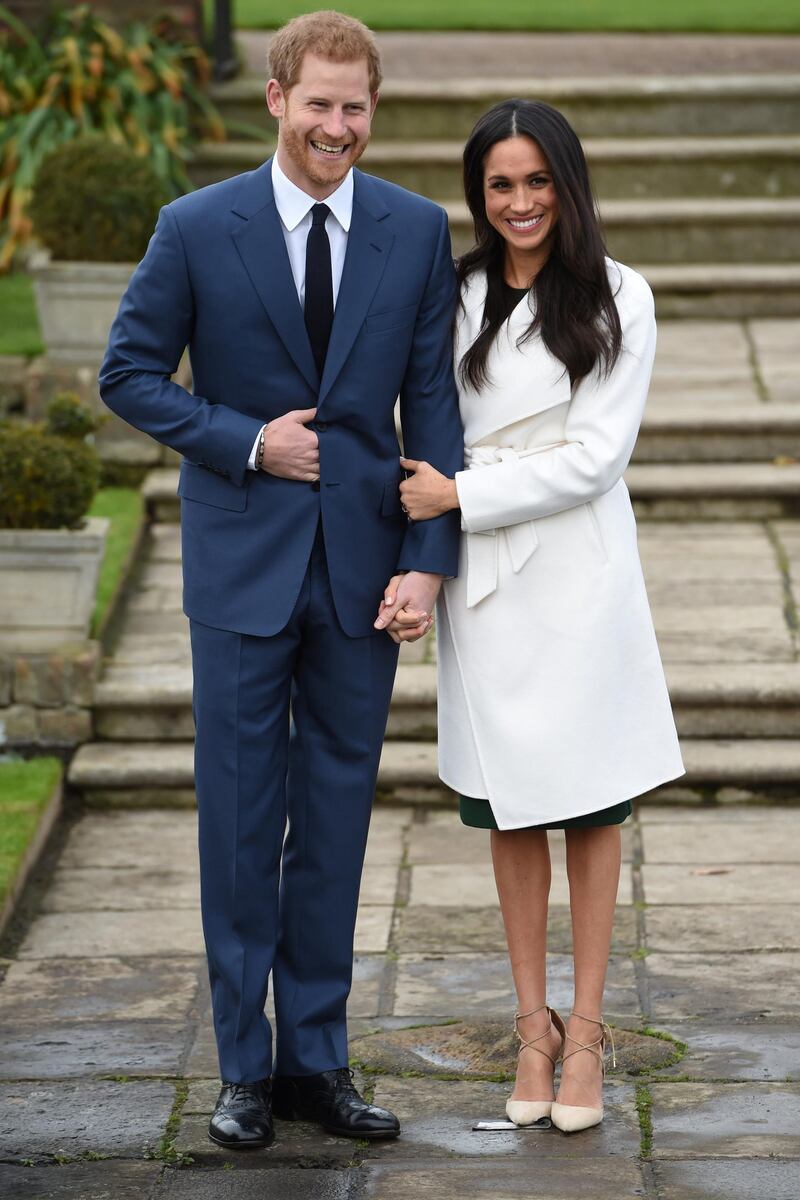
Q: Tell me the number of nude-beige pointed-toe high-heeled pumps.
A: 2